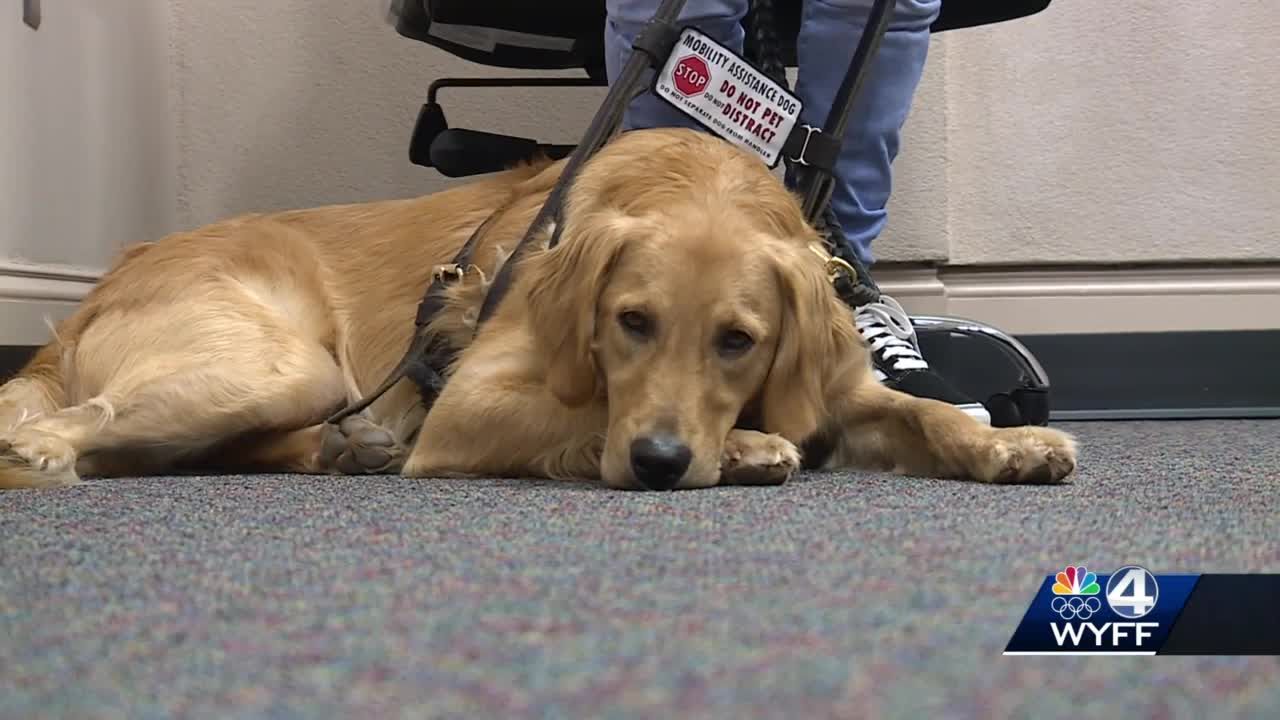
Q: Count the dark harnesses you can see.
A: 1